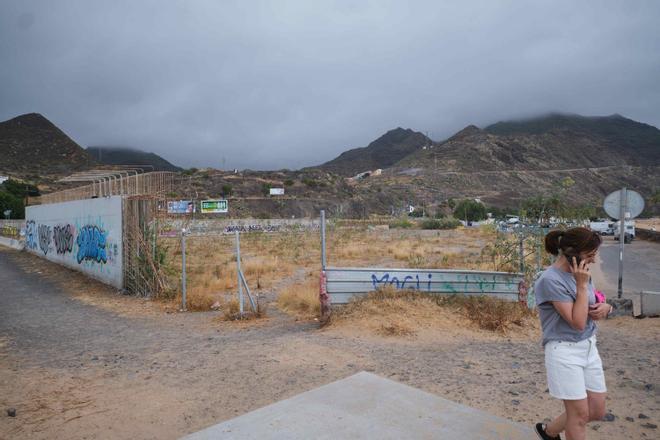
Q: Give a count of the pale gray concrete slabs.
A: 1